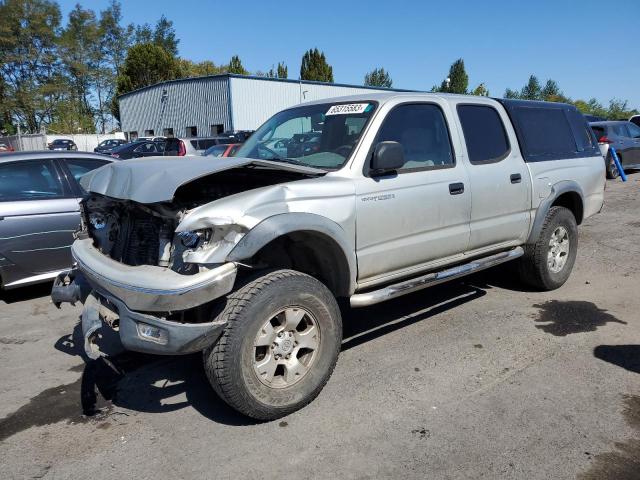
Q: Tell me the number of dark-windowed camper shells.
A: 1